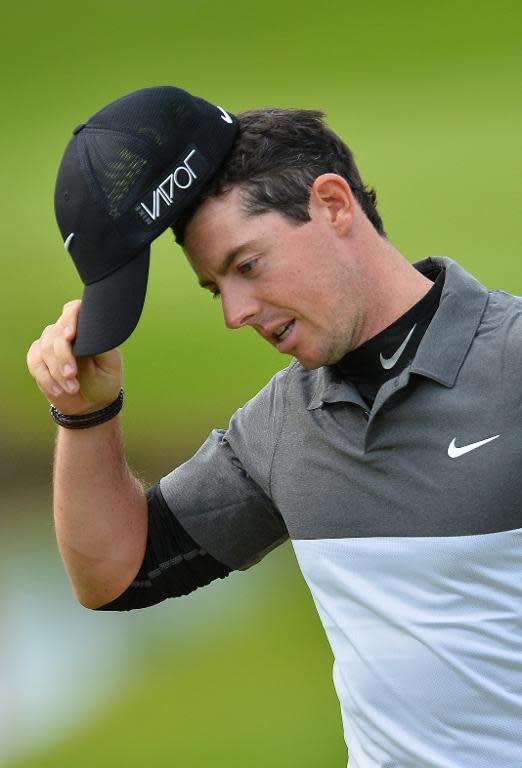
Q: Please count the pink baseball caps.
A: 0